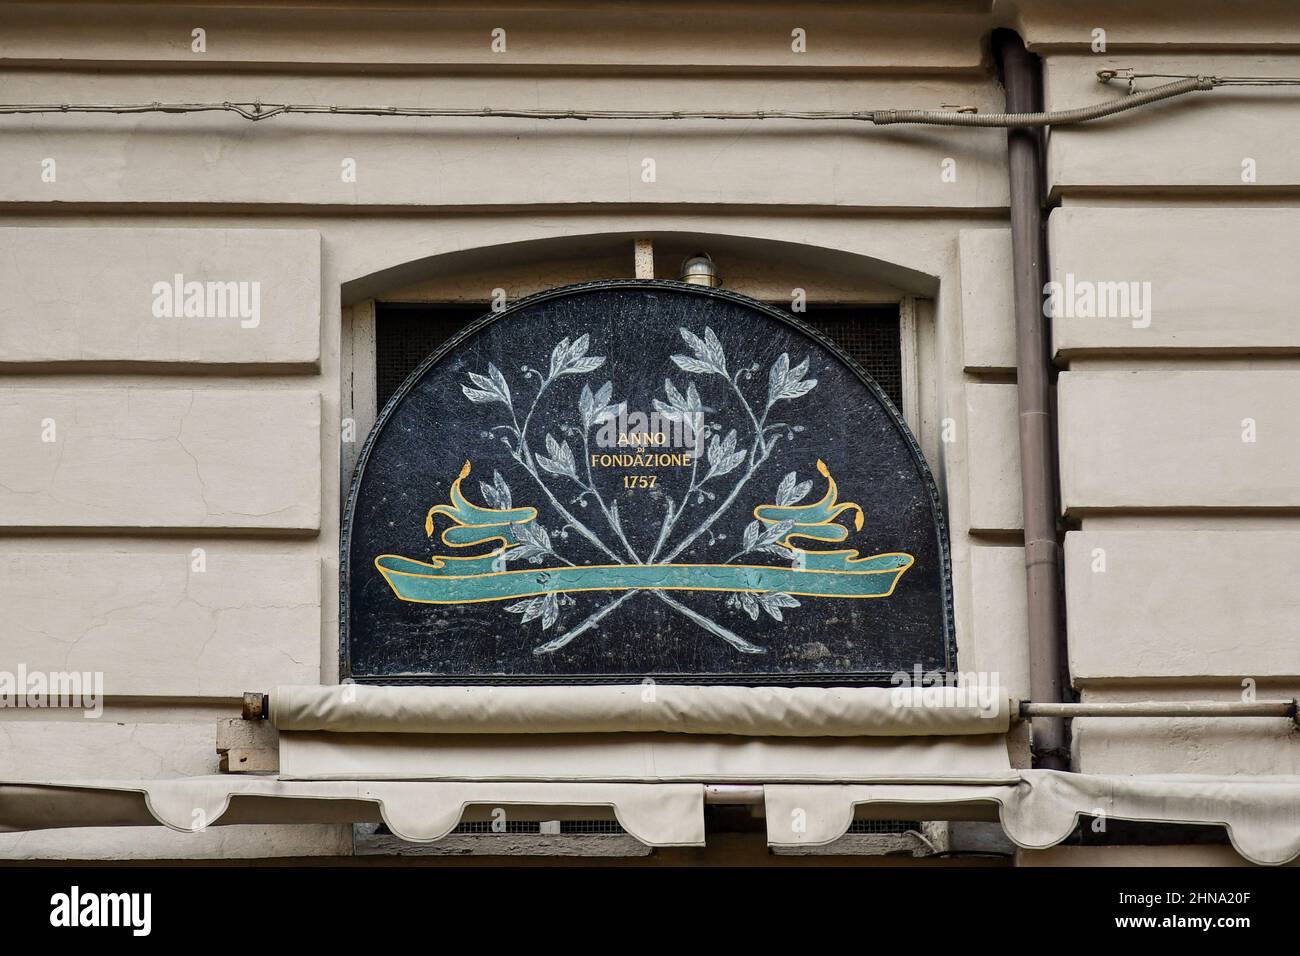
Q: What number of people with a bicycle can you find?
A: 0